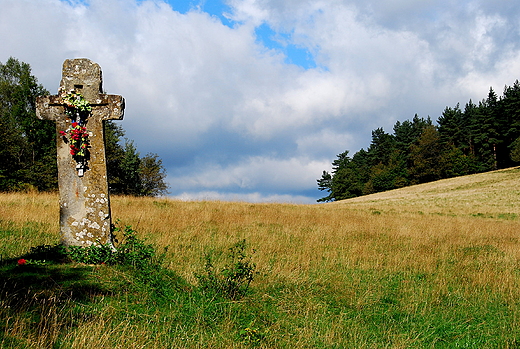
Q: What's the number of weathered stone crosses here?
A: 1